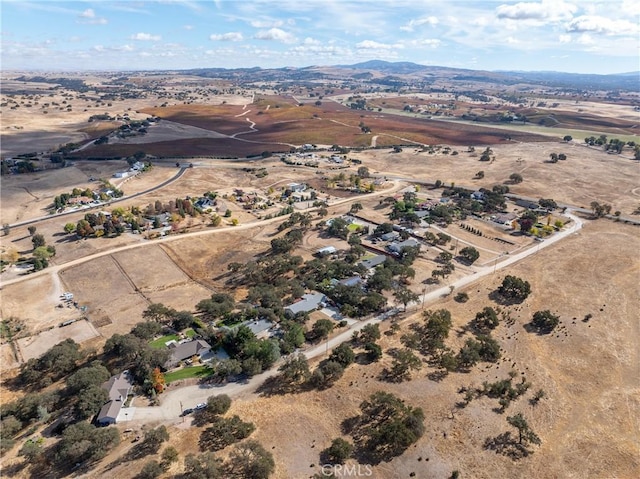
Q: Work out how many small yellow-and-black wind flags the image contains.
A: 0